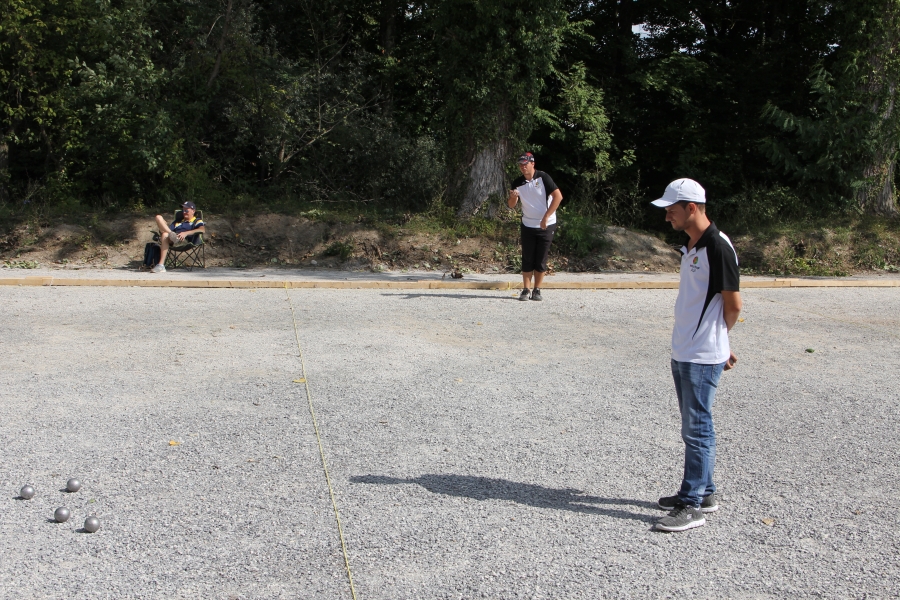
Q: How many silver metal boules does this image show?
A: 4